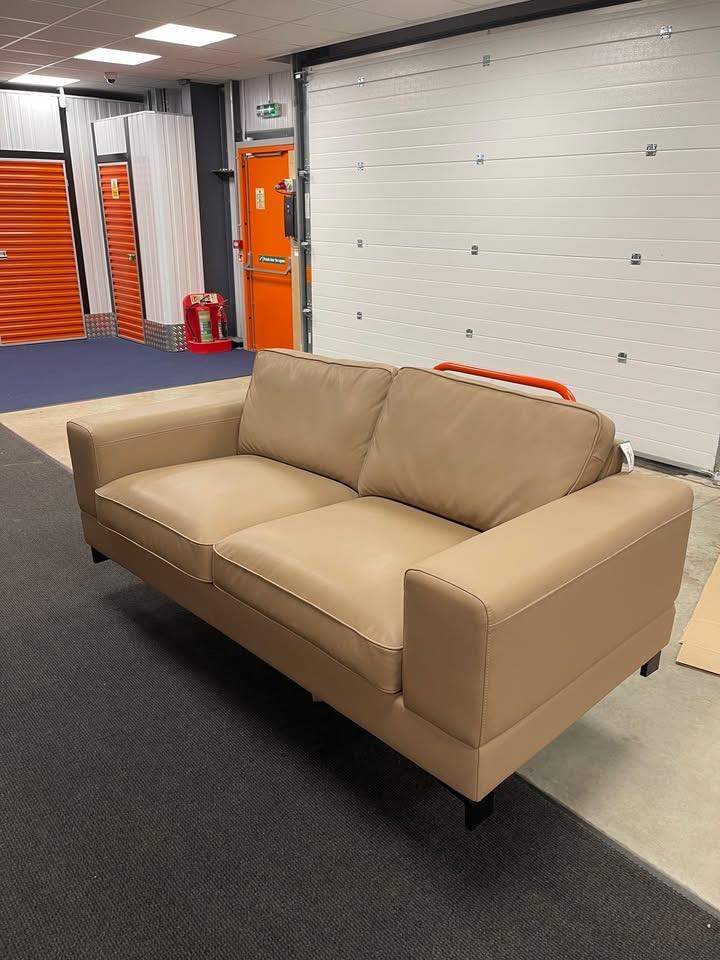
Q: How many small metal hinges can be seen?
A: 12